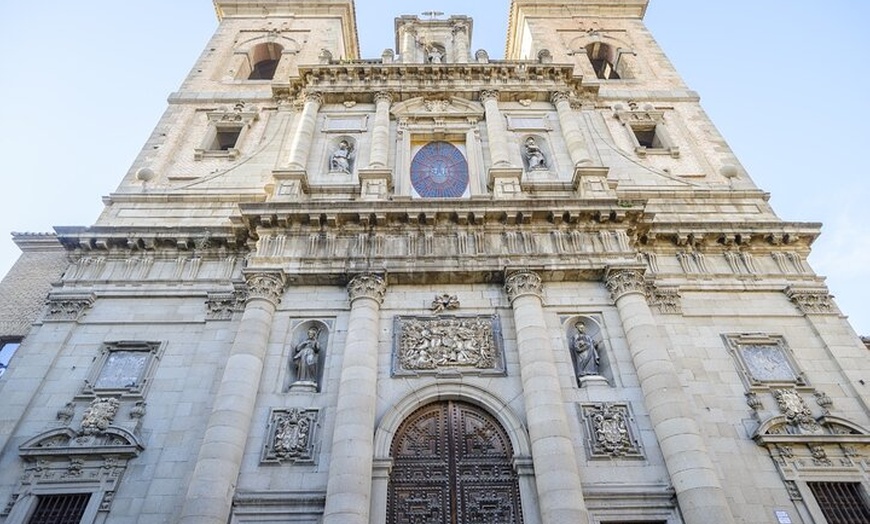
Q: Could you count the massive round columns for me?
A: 4